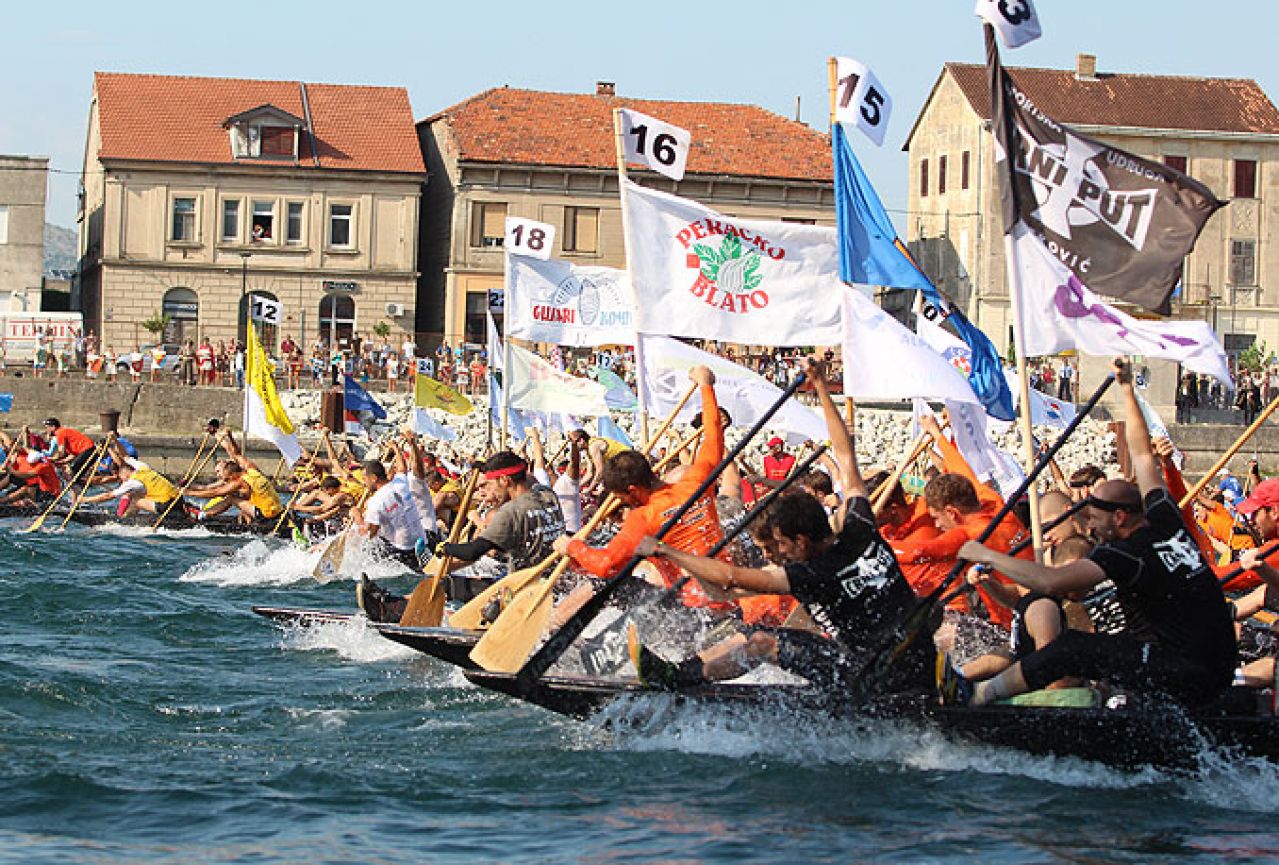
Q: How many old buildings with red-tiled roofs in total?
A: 3